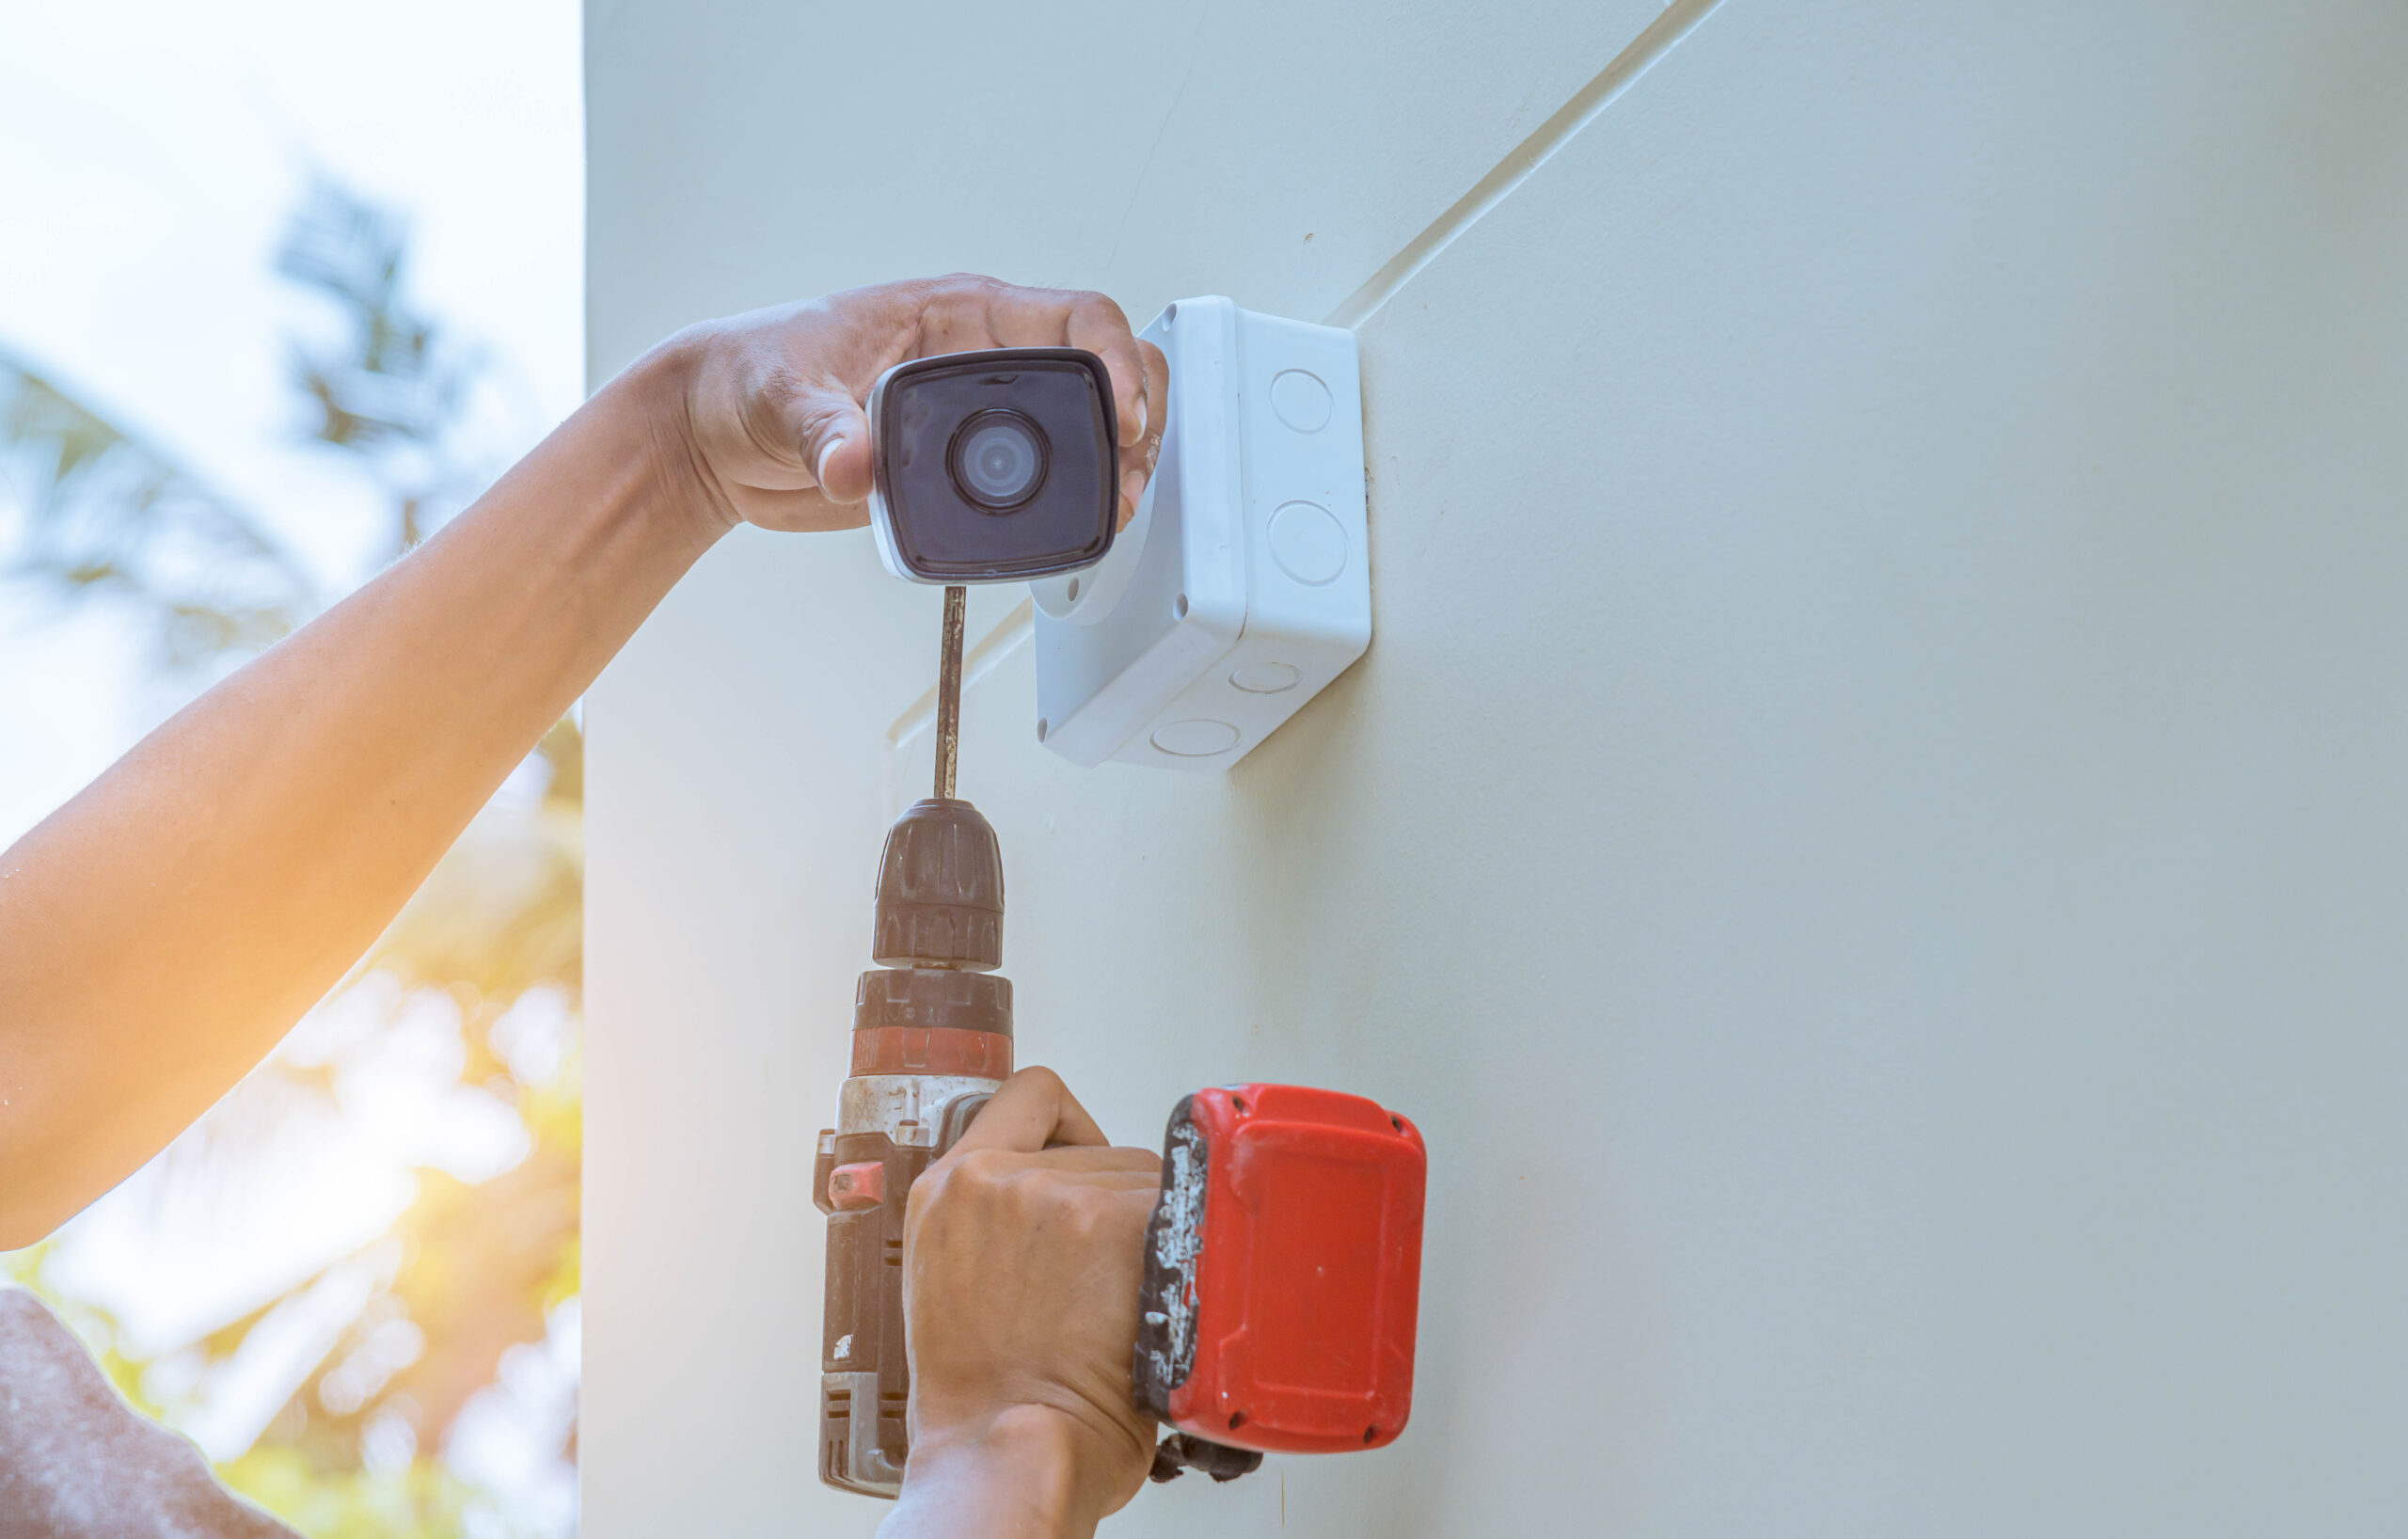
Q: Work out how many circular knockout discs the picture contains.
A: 4